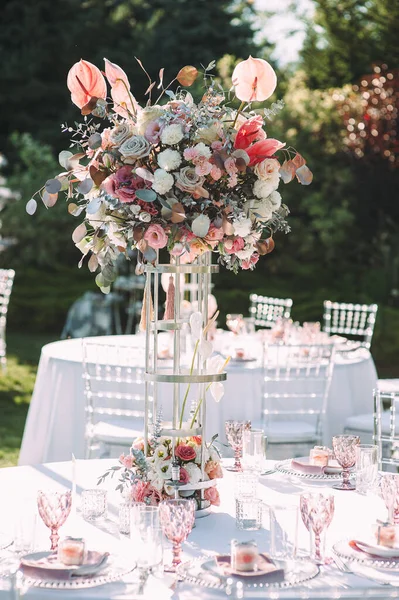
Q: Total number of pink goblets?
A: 6